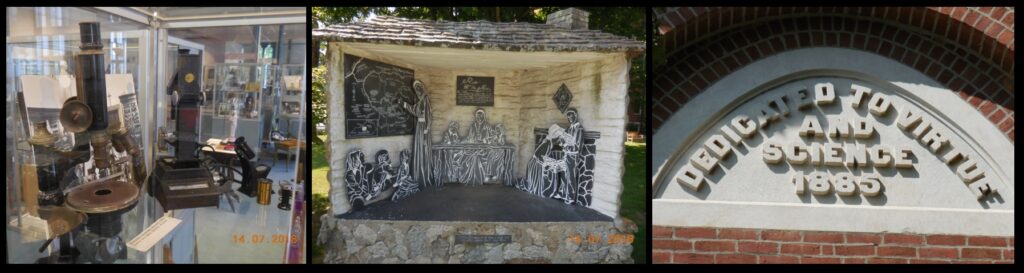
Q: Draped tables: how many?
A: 1